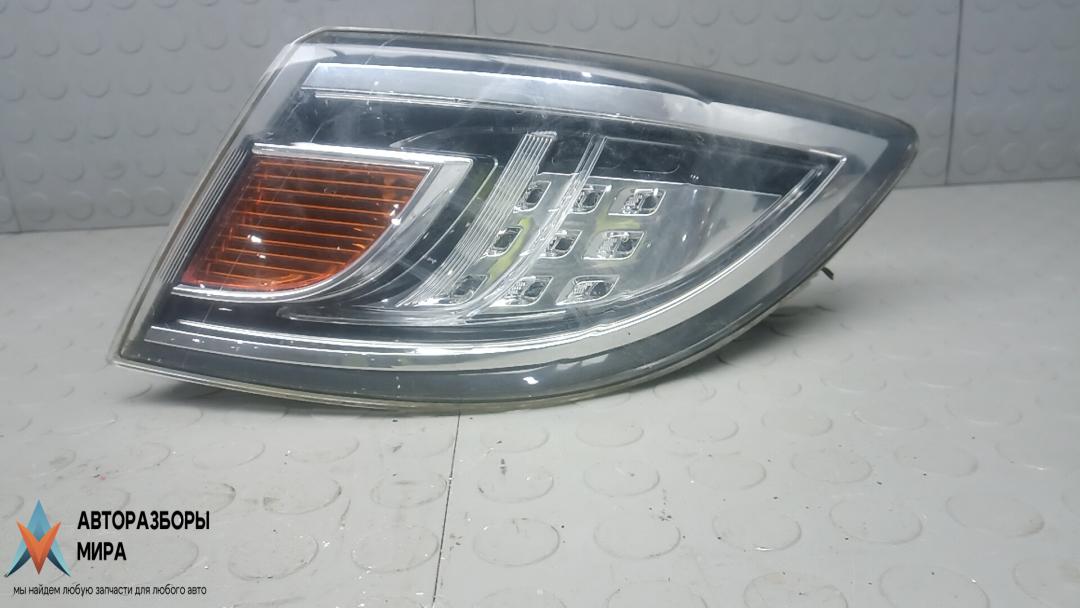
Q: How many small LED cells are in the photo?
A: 9